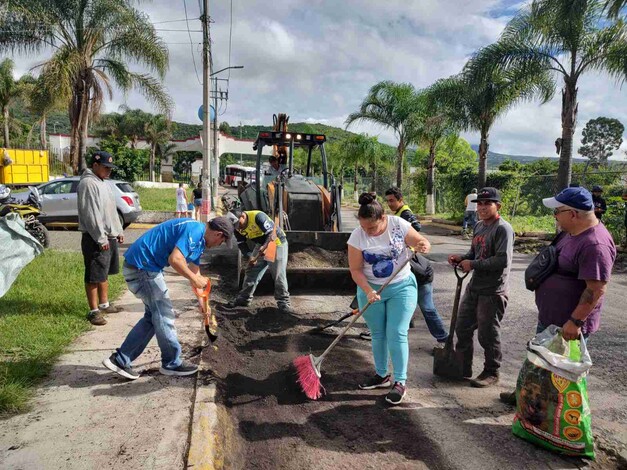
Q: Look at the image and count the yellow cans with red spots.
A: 0